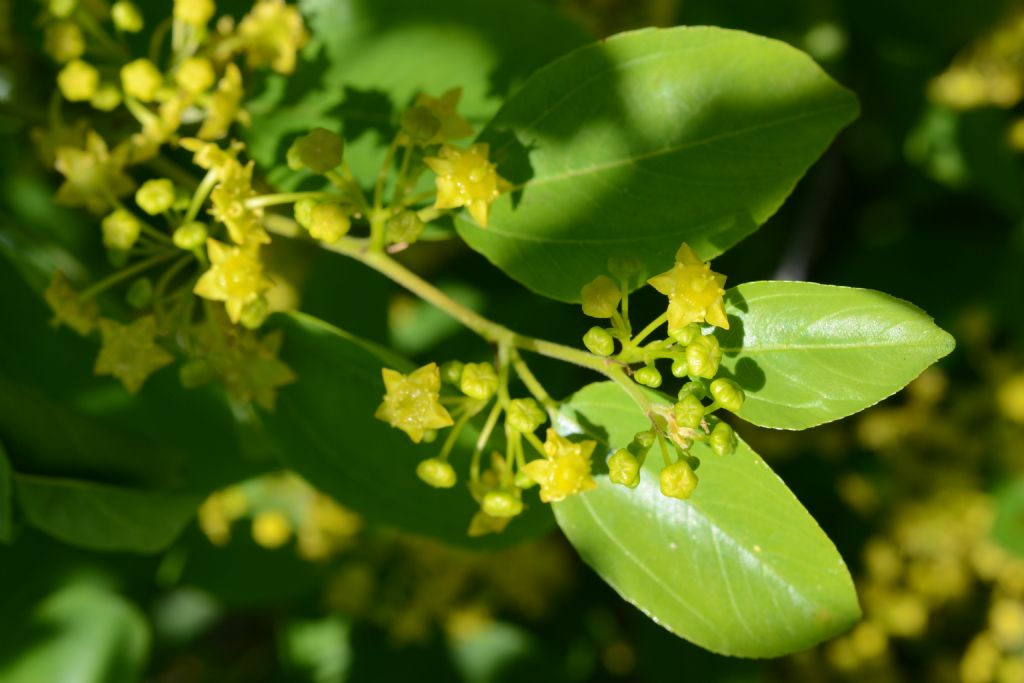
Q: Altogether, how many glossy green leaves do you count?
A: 3